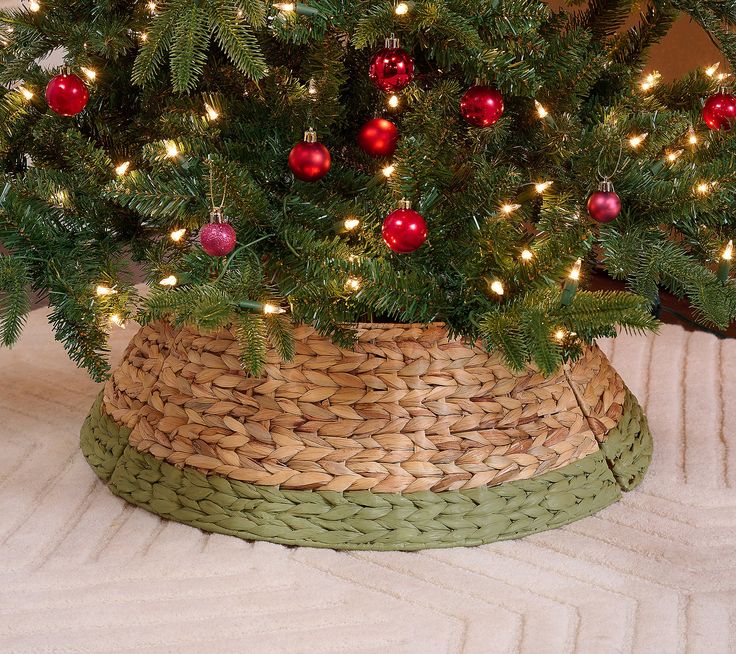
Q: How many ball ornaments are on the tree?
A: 9